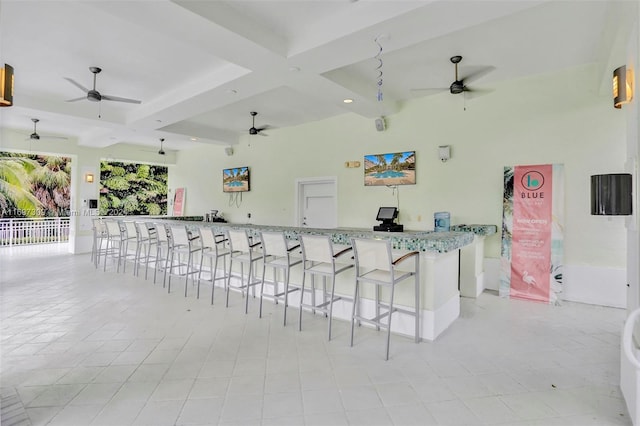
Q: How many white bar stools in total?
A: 11